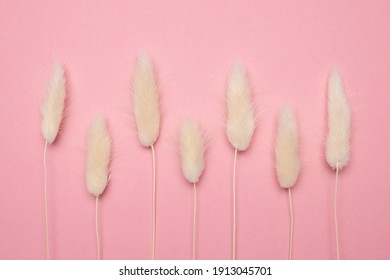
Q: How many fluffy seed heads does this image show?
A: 7